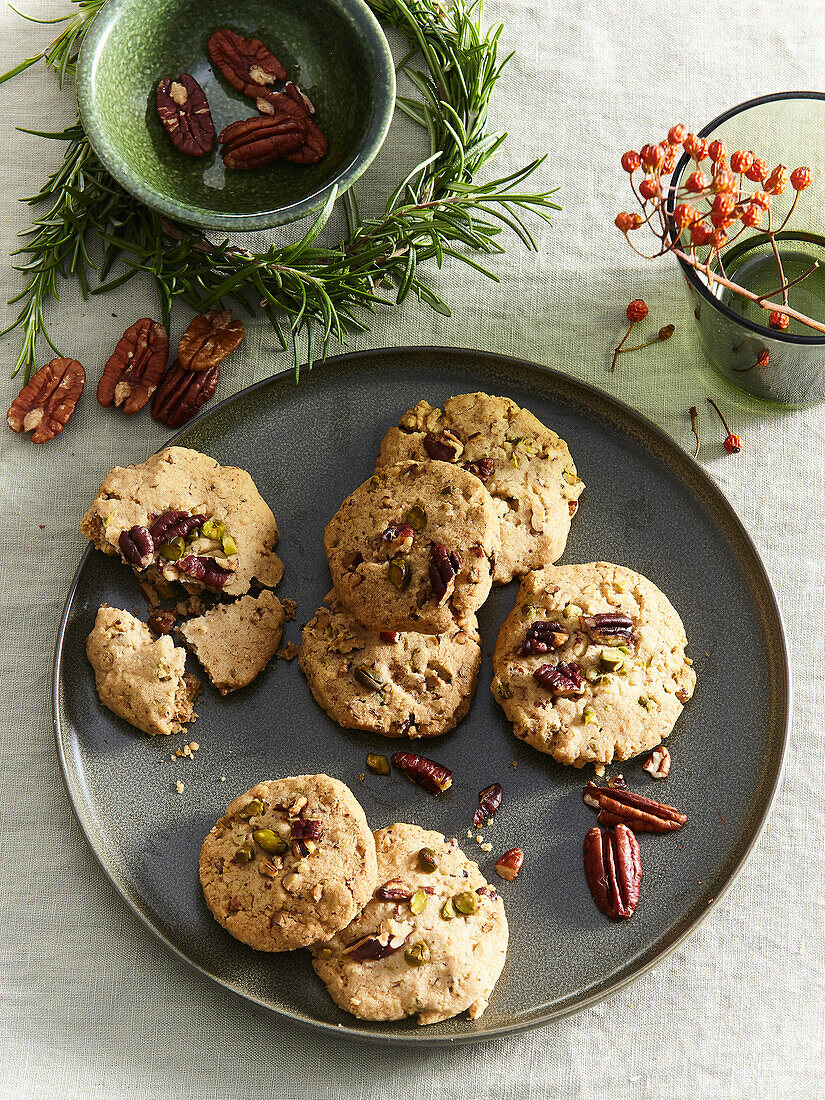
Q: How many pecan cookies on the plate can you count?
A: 7